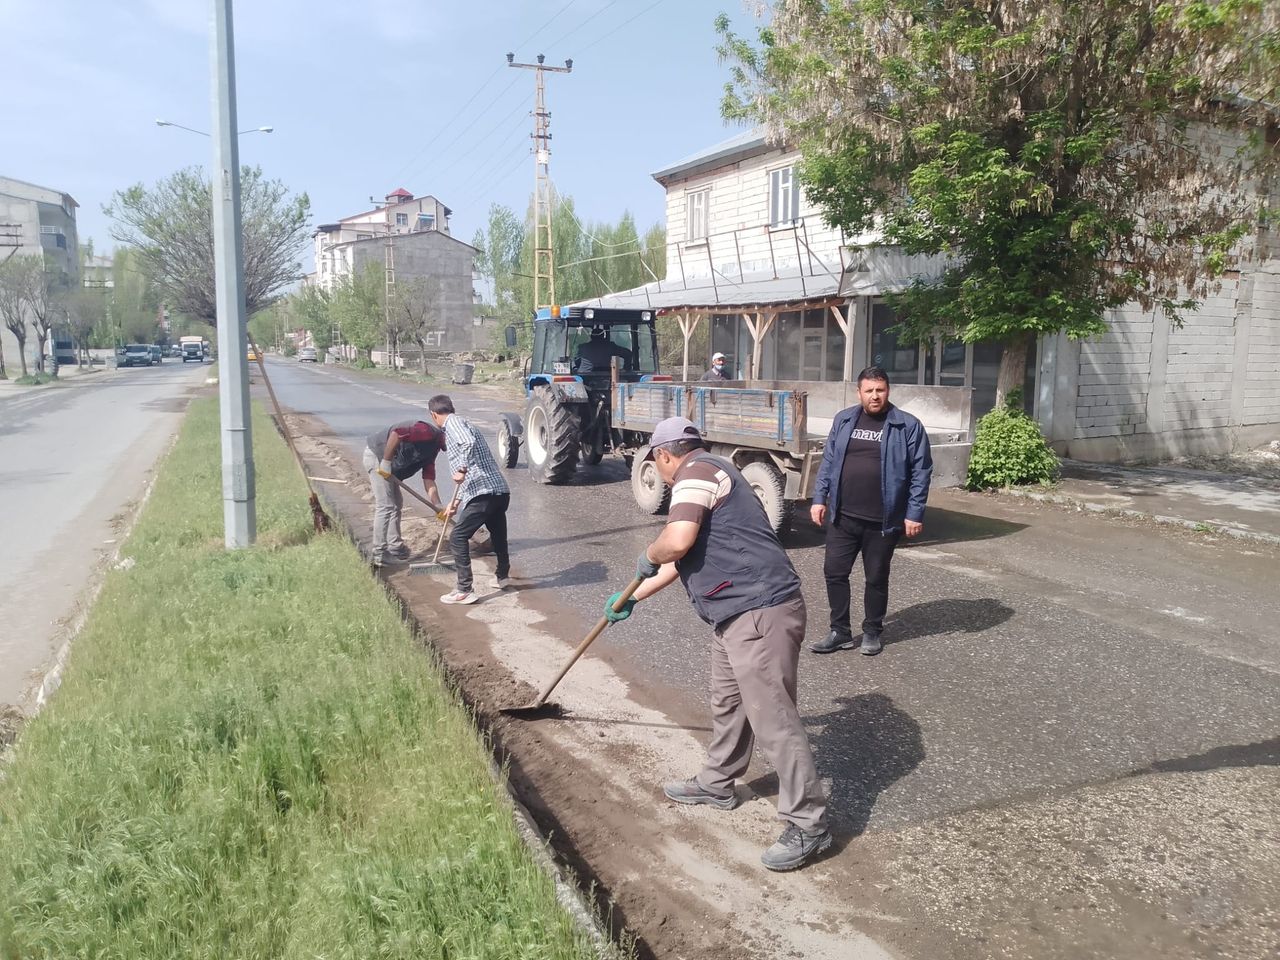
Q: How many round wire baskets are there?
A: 0